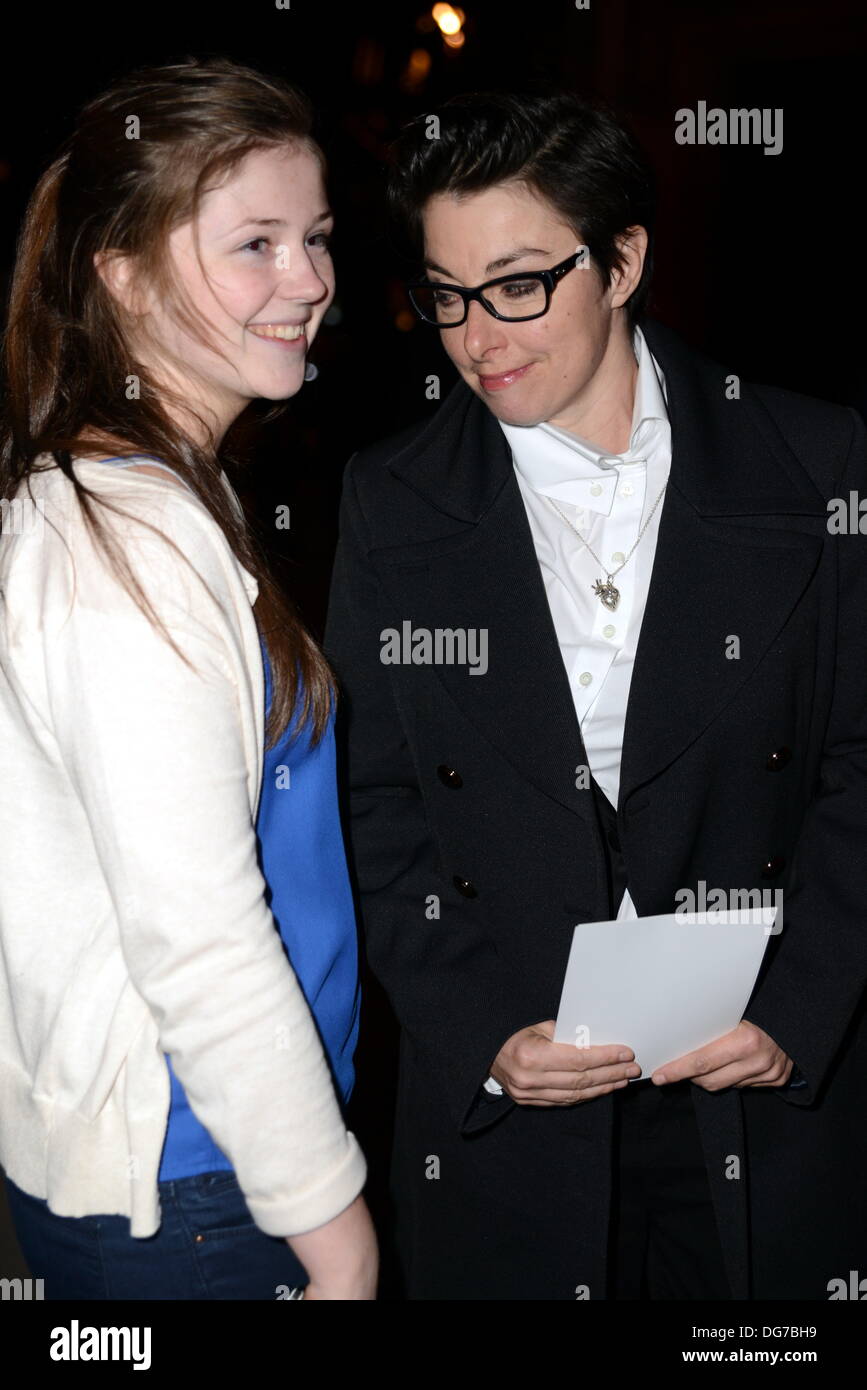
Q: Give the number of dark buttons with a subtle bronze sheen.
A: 4